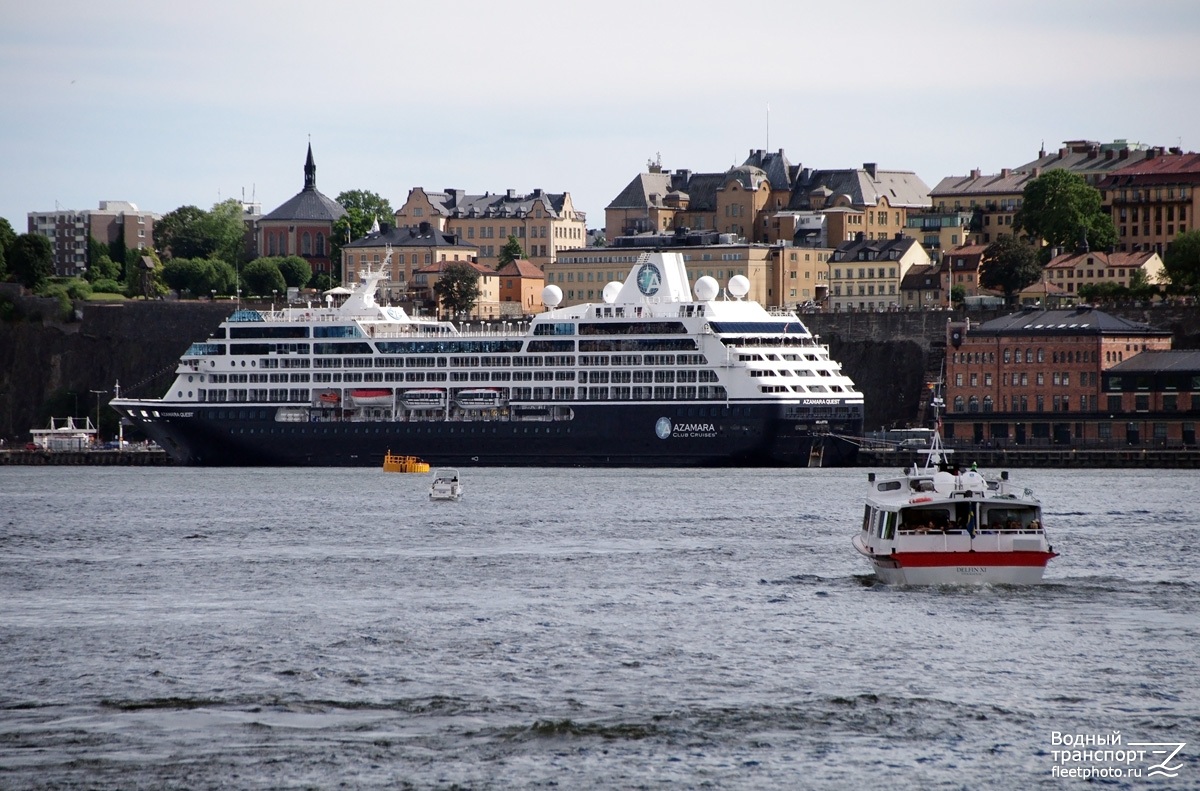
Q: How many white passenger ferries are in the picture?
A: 1